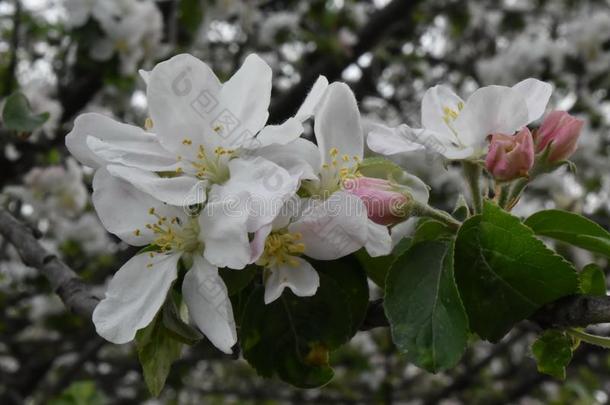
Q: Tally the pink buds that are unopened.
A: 3